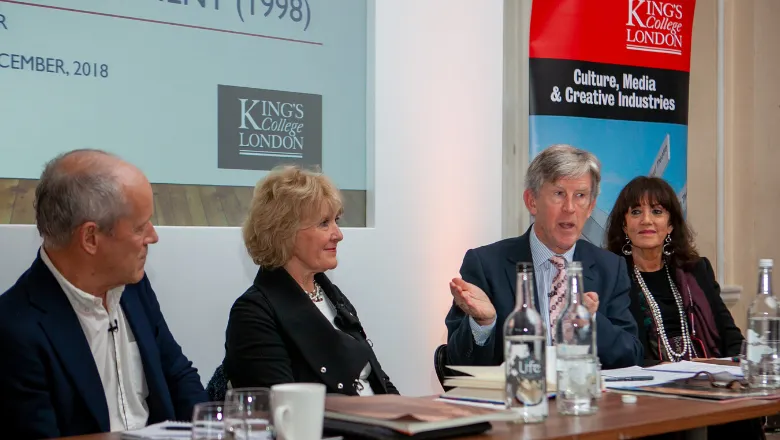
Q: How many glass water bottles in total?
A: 3